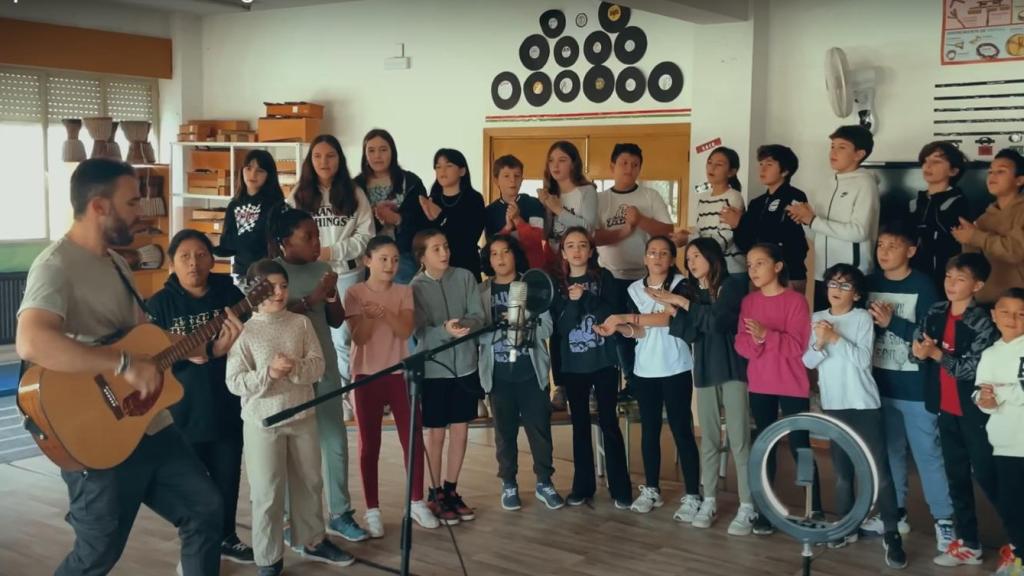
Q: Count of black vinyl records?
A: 12